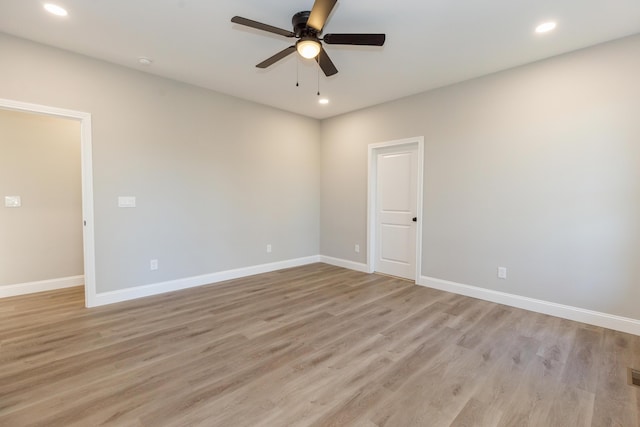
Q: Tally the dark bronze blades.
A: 5